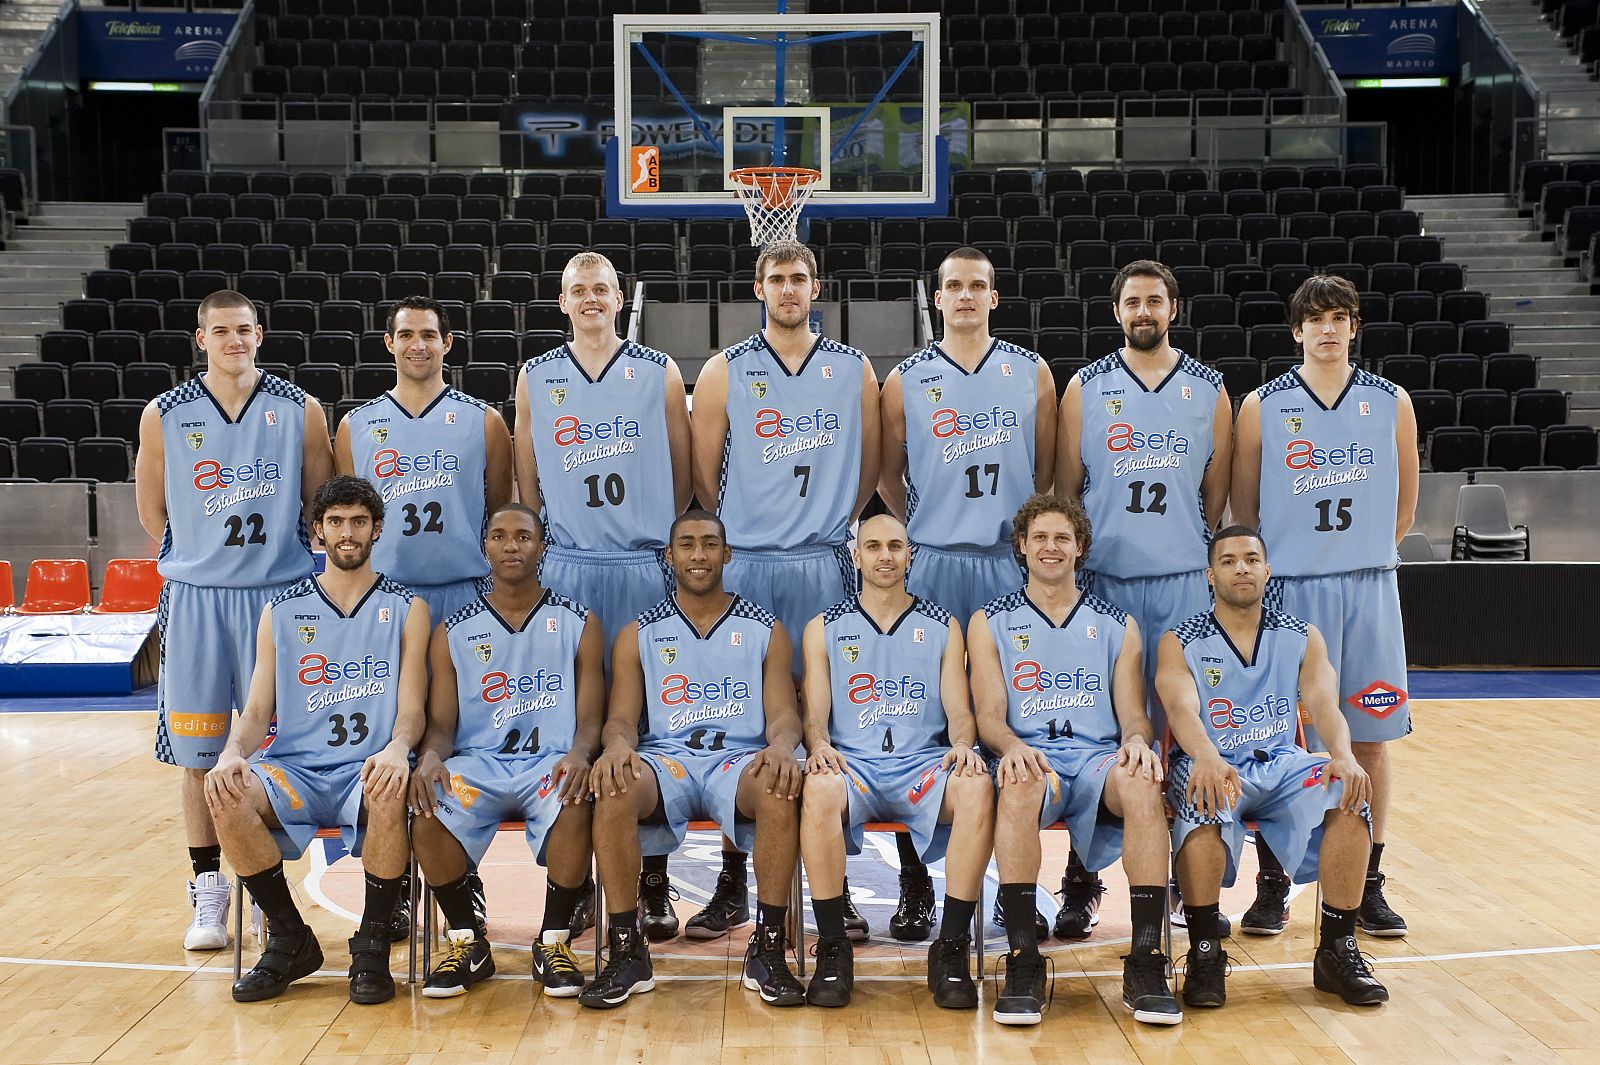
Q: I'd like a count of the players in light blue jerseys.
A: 13